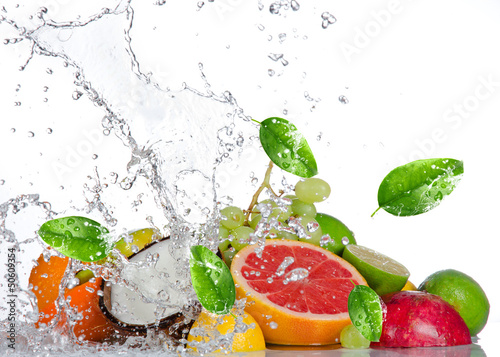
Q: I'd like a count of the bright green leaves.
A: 5